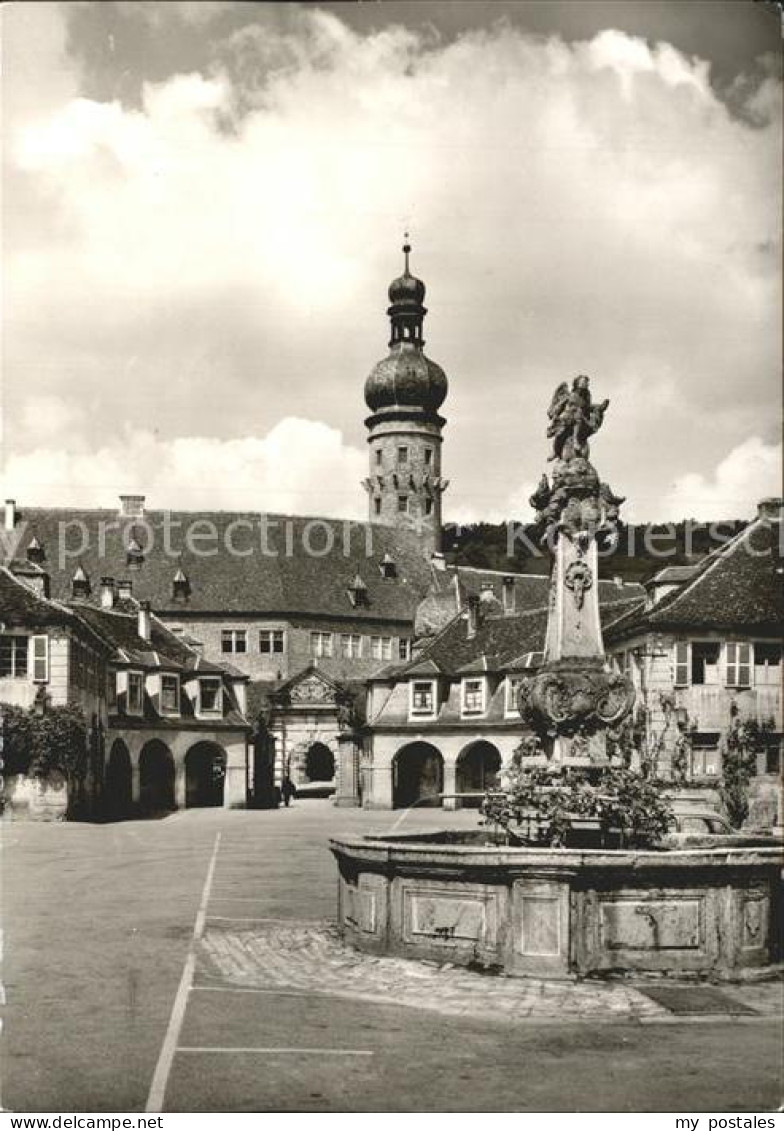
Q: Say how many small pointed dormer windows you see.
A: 6